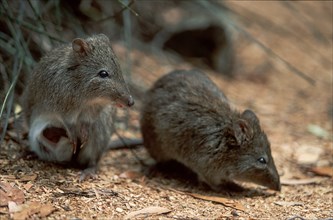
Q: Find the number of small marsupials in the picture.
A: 2